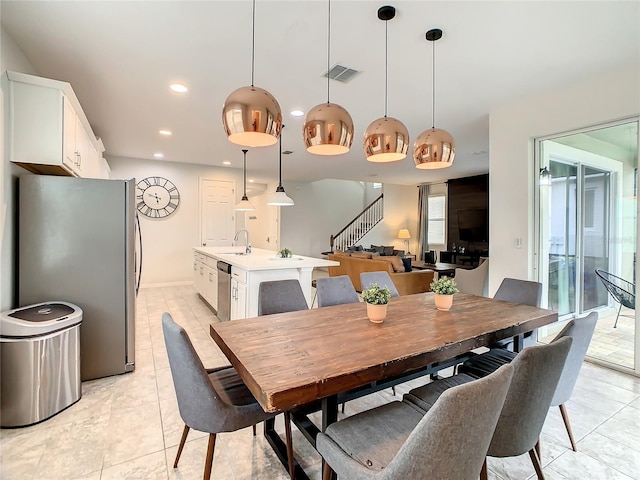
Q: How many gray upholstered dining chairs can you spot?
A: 8